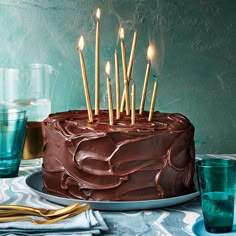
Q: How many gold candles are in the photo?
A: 9